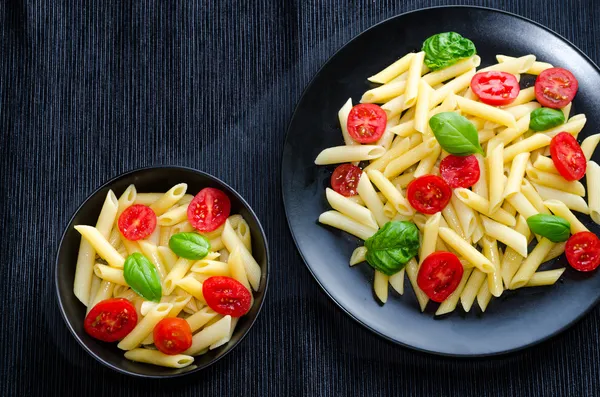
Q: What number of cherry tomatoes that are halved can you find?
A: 14